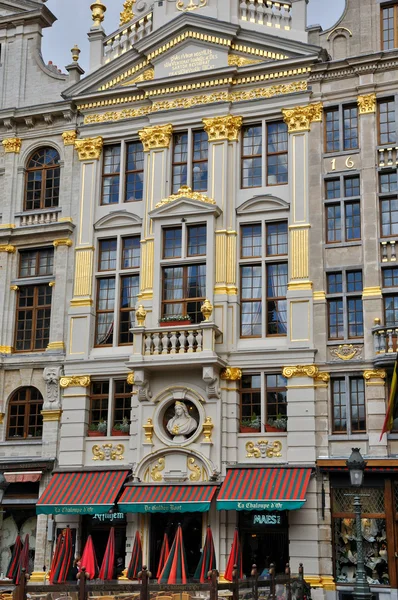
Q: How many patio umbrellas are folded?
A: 11